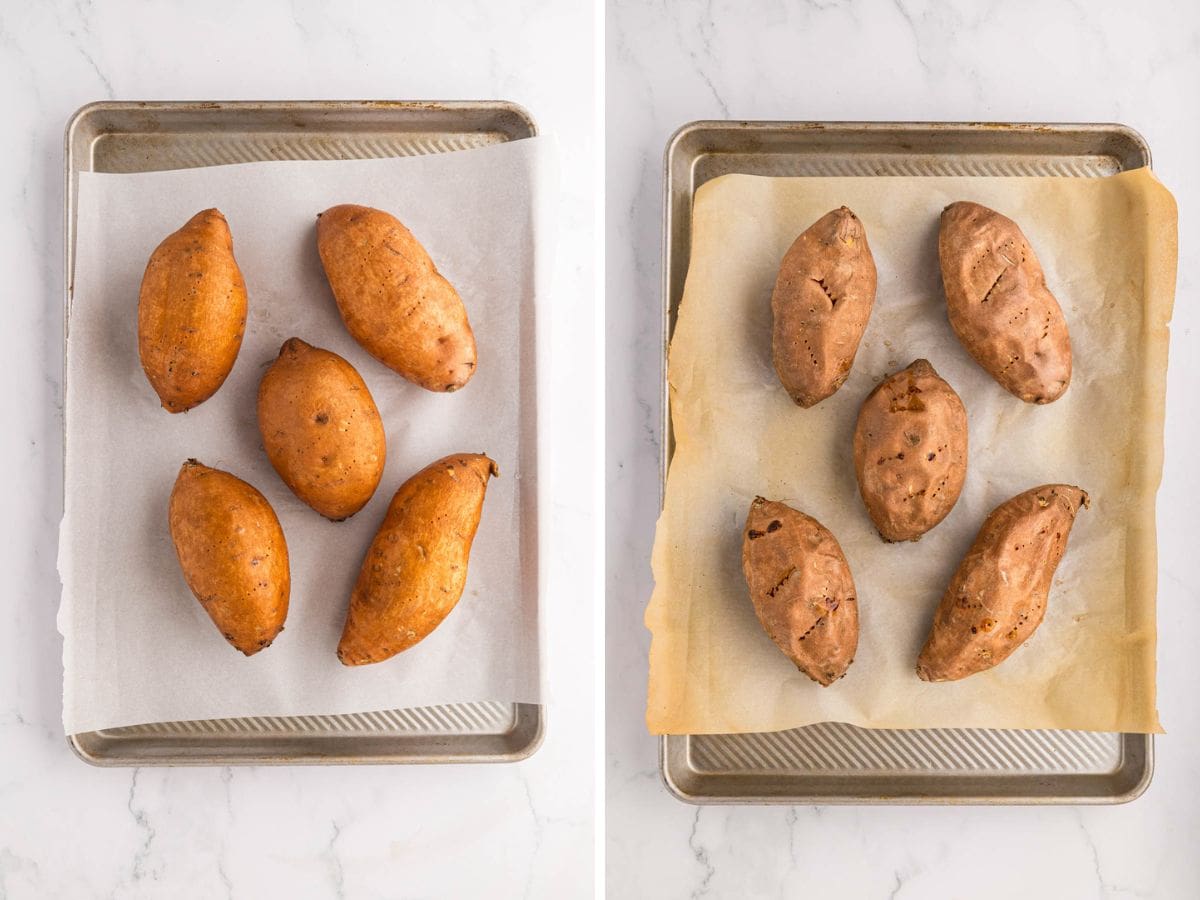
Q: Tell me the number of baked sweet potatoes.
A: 5